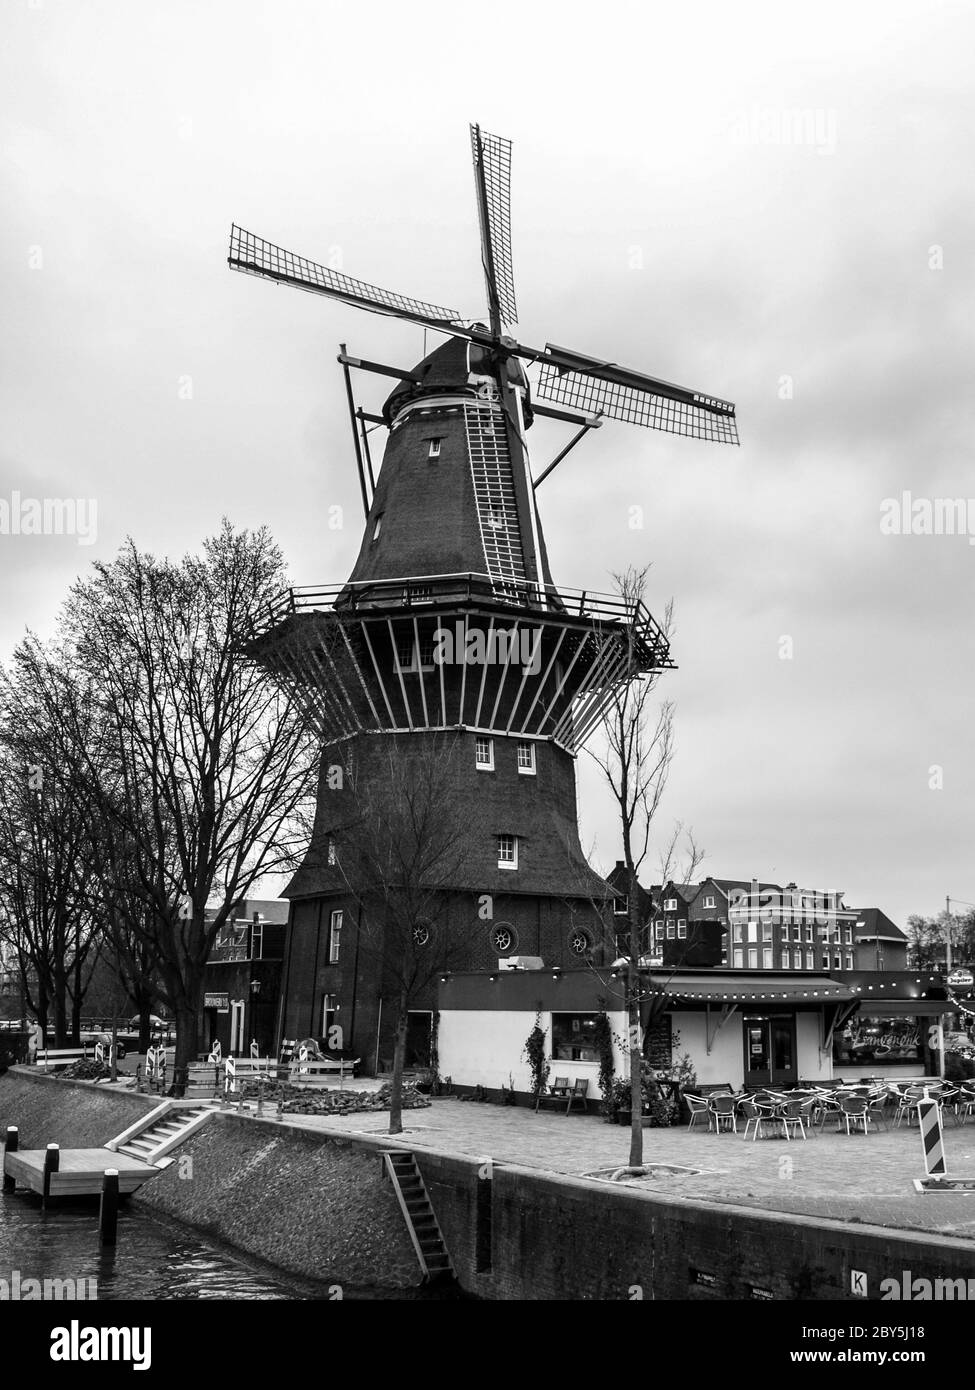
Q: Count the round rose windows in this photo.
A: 3